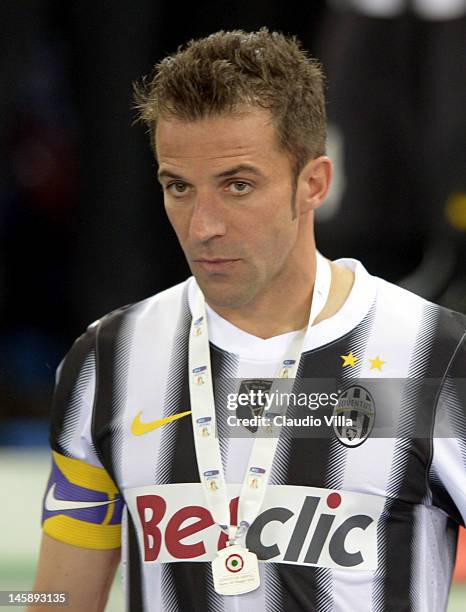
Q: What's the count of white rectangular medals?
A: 1